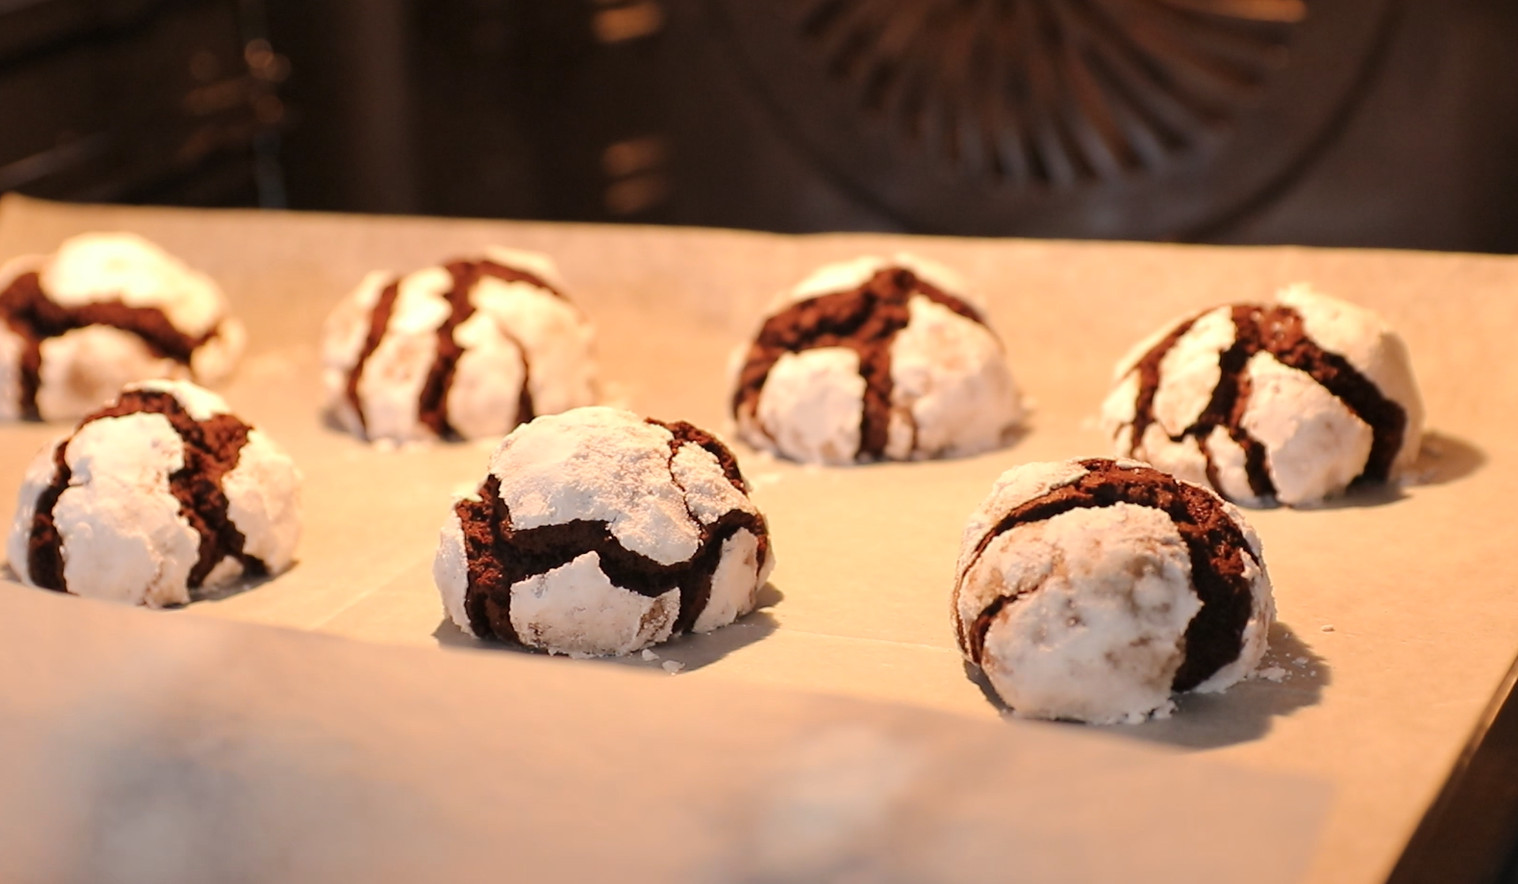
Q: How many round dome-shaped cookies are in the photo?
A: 7